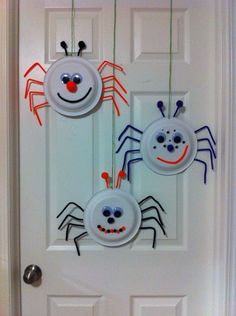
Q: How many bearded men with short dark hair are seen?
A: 0